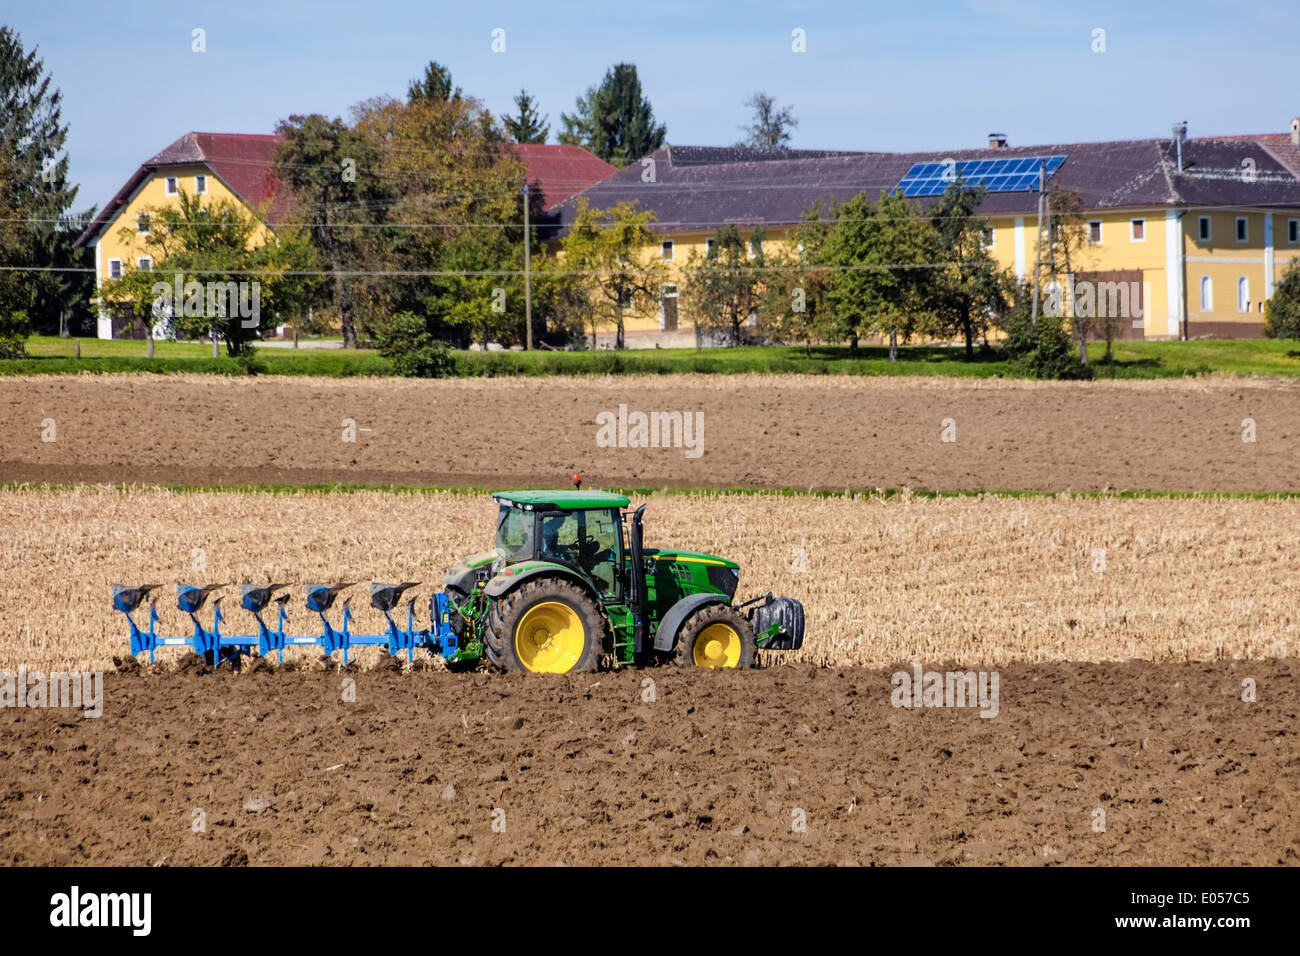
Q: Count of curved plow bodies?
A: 5